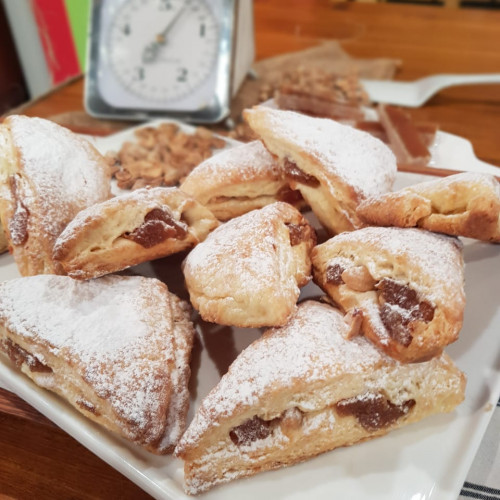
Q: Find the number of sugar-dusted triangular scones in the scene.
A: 9